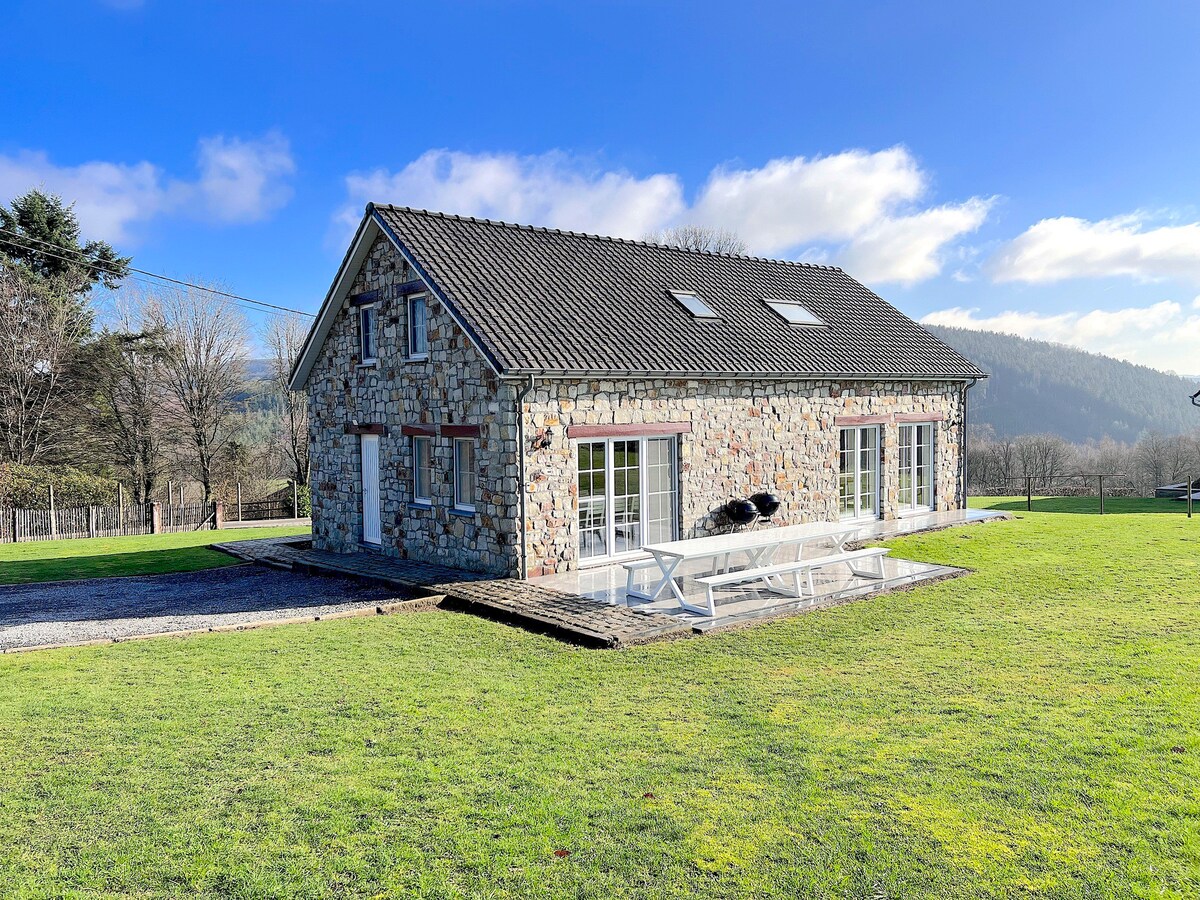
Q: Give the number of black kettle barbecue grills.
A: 2